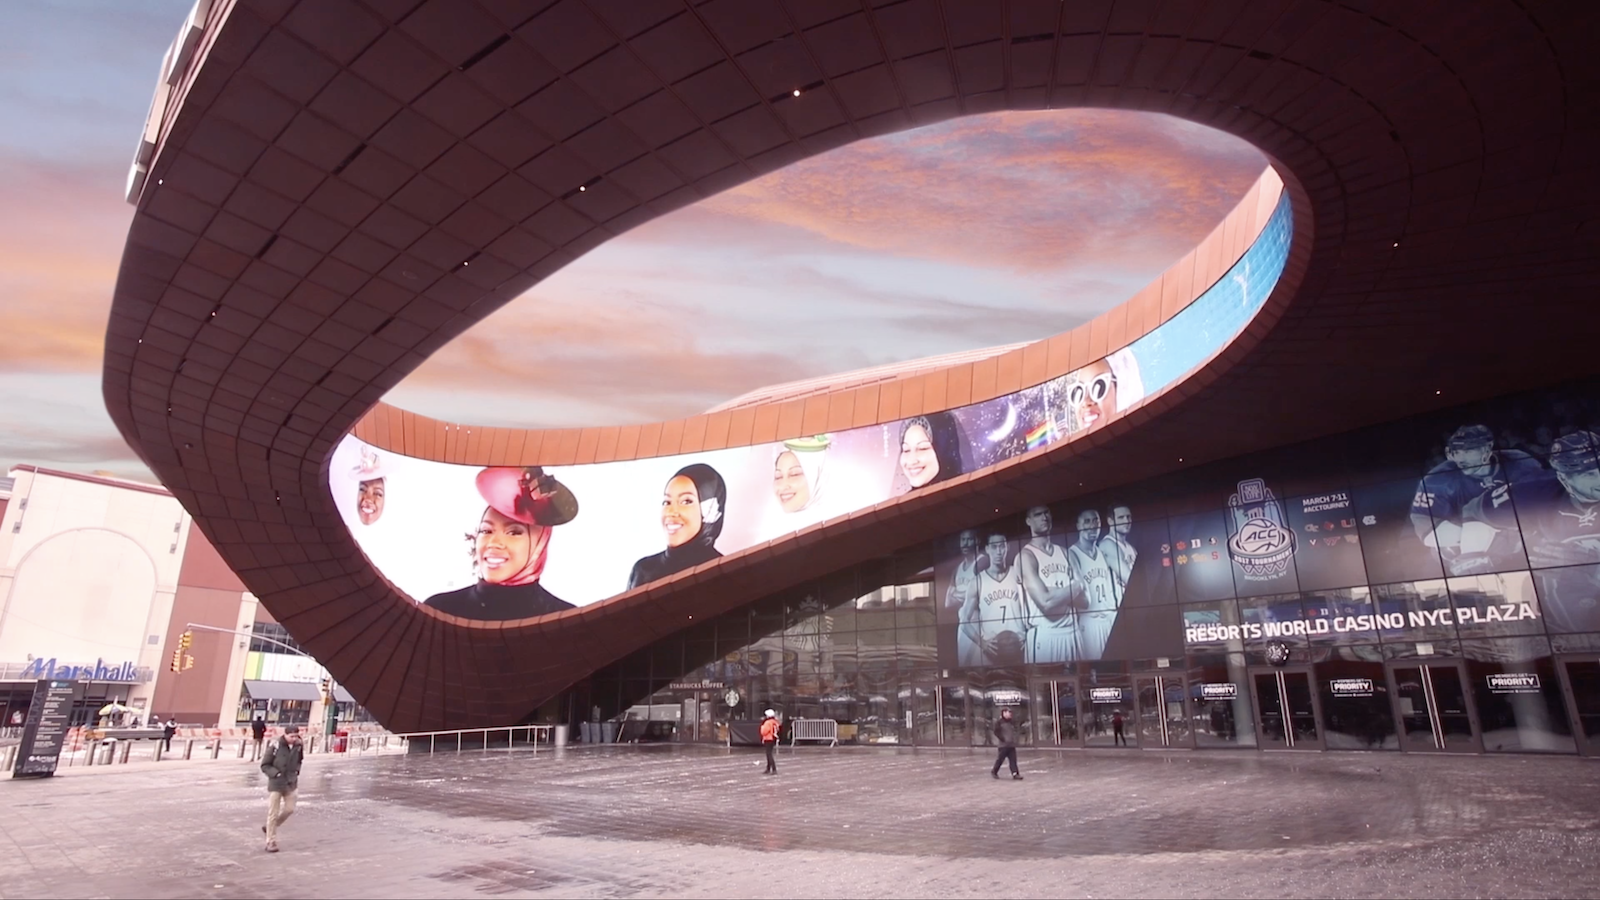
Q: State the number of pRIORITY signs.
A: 5